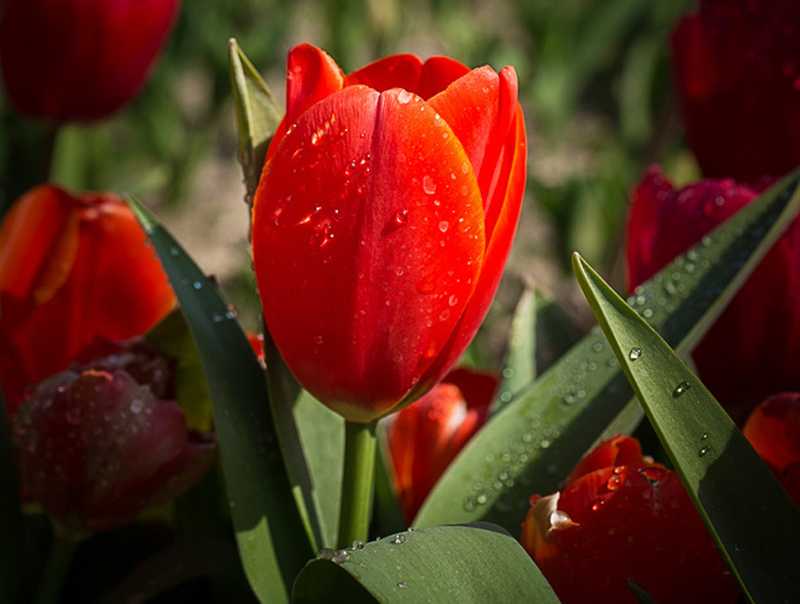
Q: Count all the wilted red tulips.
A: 1